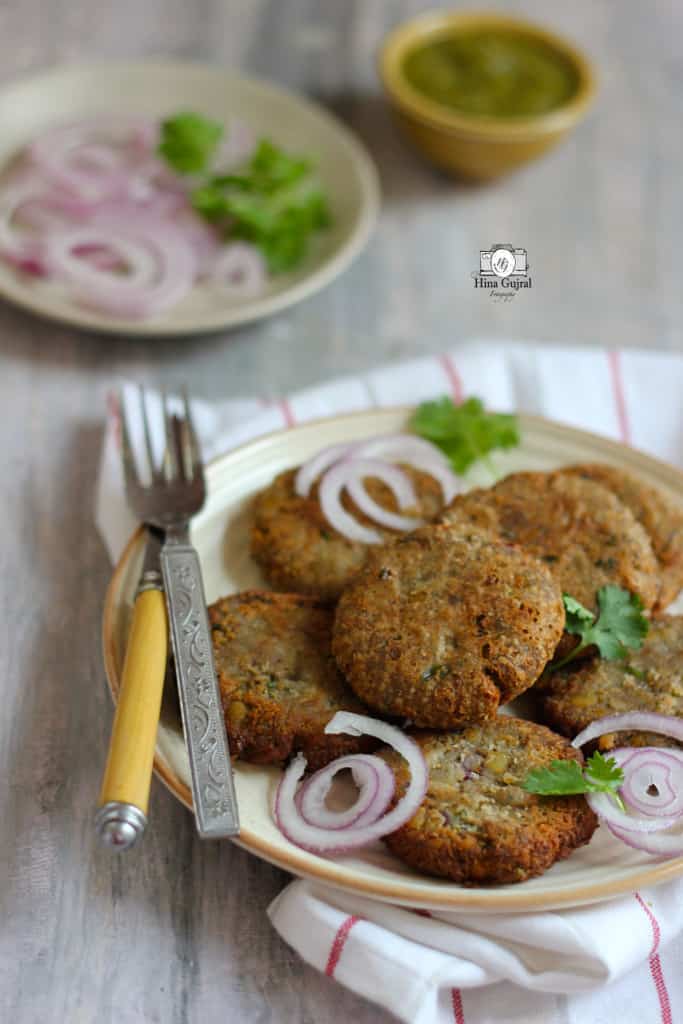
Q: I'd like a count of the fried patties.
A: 7